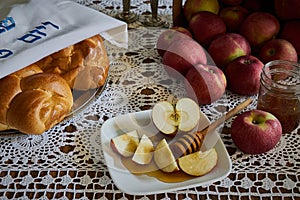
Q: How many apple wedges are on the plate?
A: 4